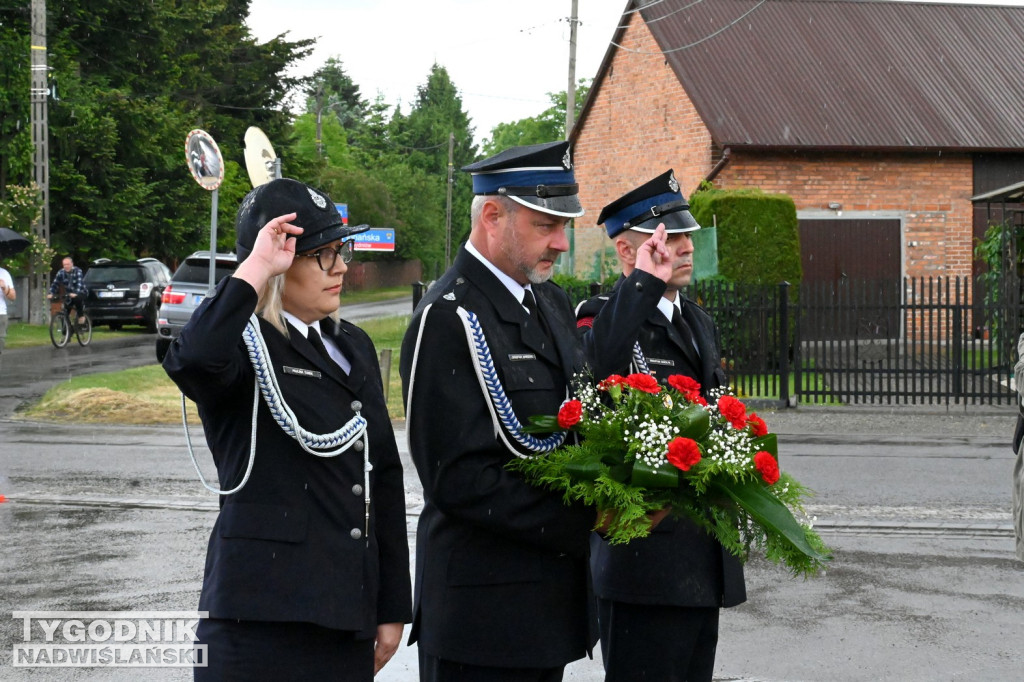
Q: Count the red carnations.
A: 9